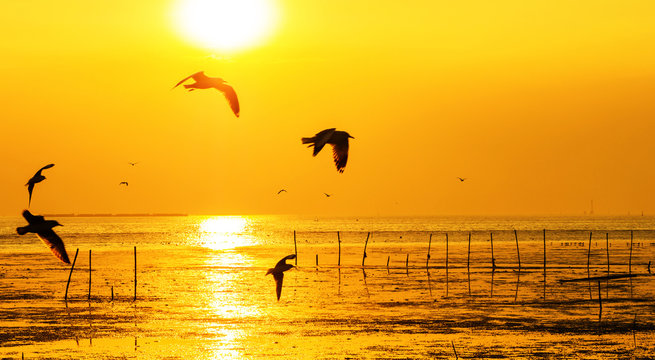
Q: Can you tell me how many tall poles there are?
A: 15